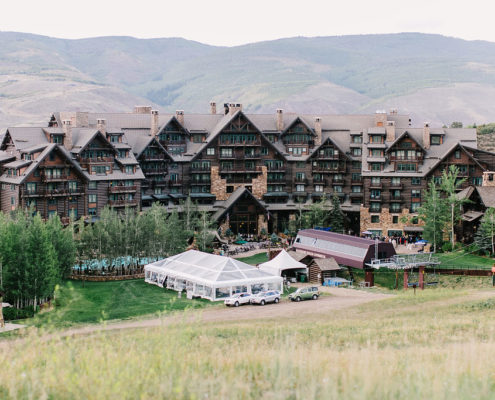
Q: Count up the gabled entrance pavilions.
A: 1